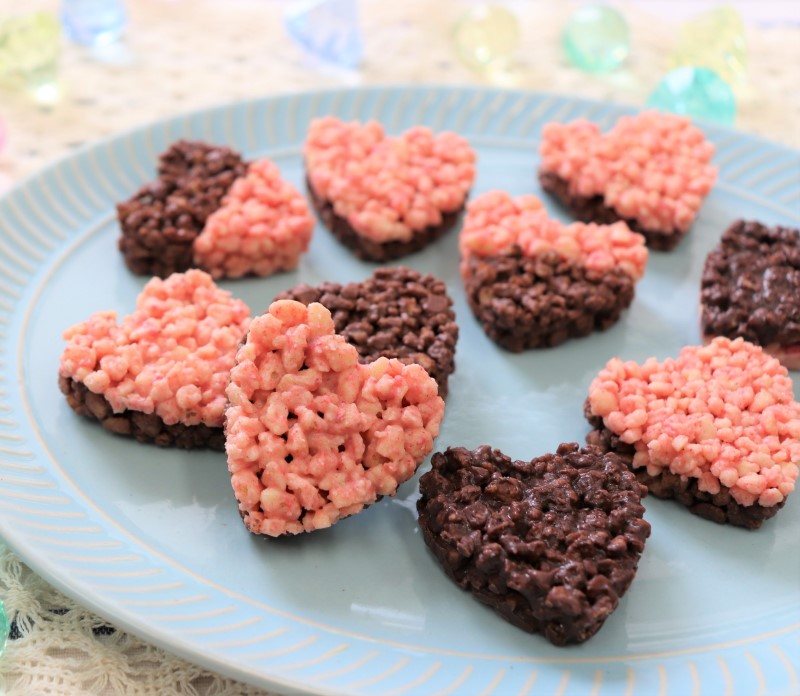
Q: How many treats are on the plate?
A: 10